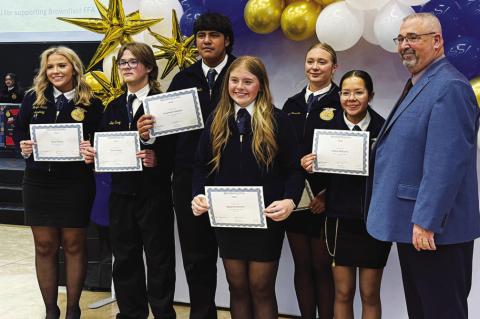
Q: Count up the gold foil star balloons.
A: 3